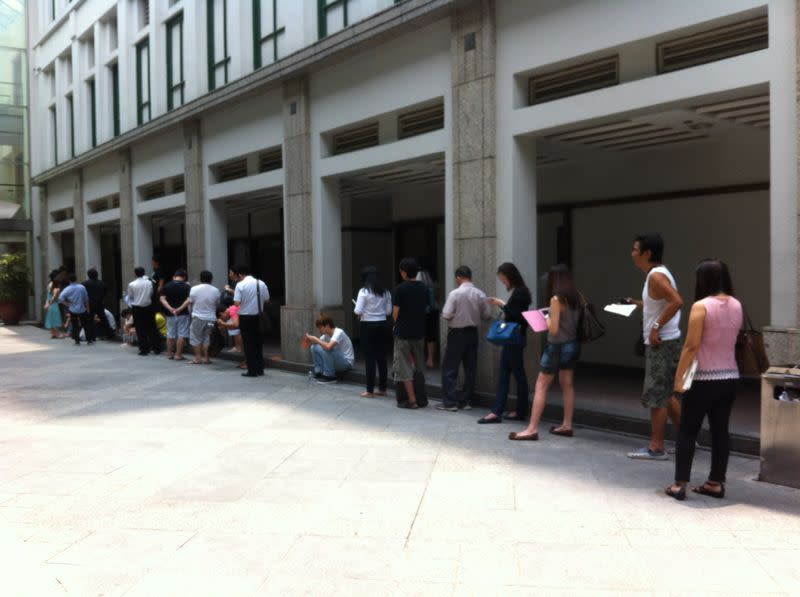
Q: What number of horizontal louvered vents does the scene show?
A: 11